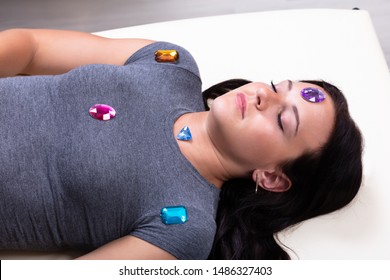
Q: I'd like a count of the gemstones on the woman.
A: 5